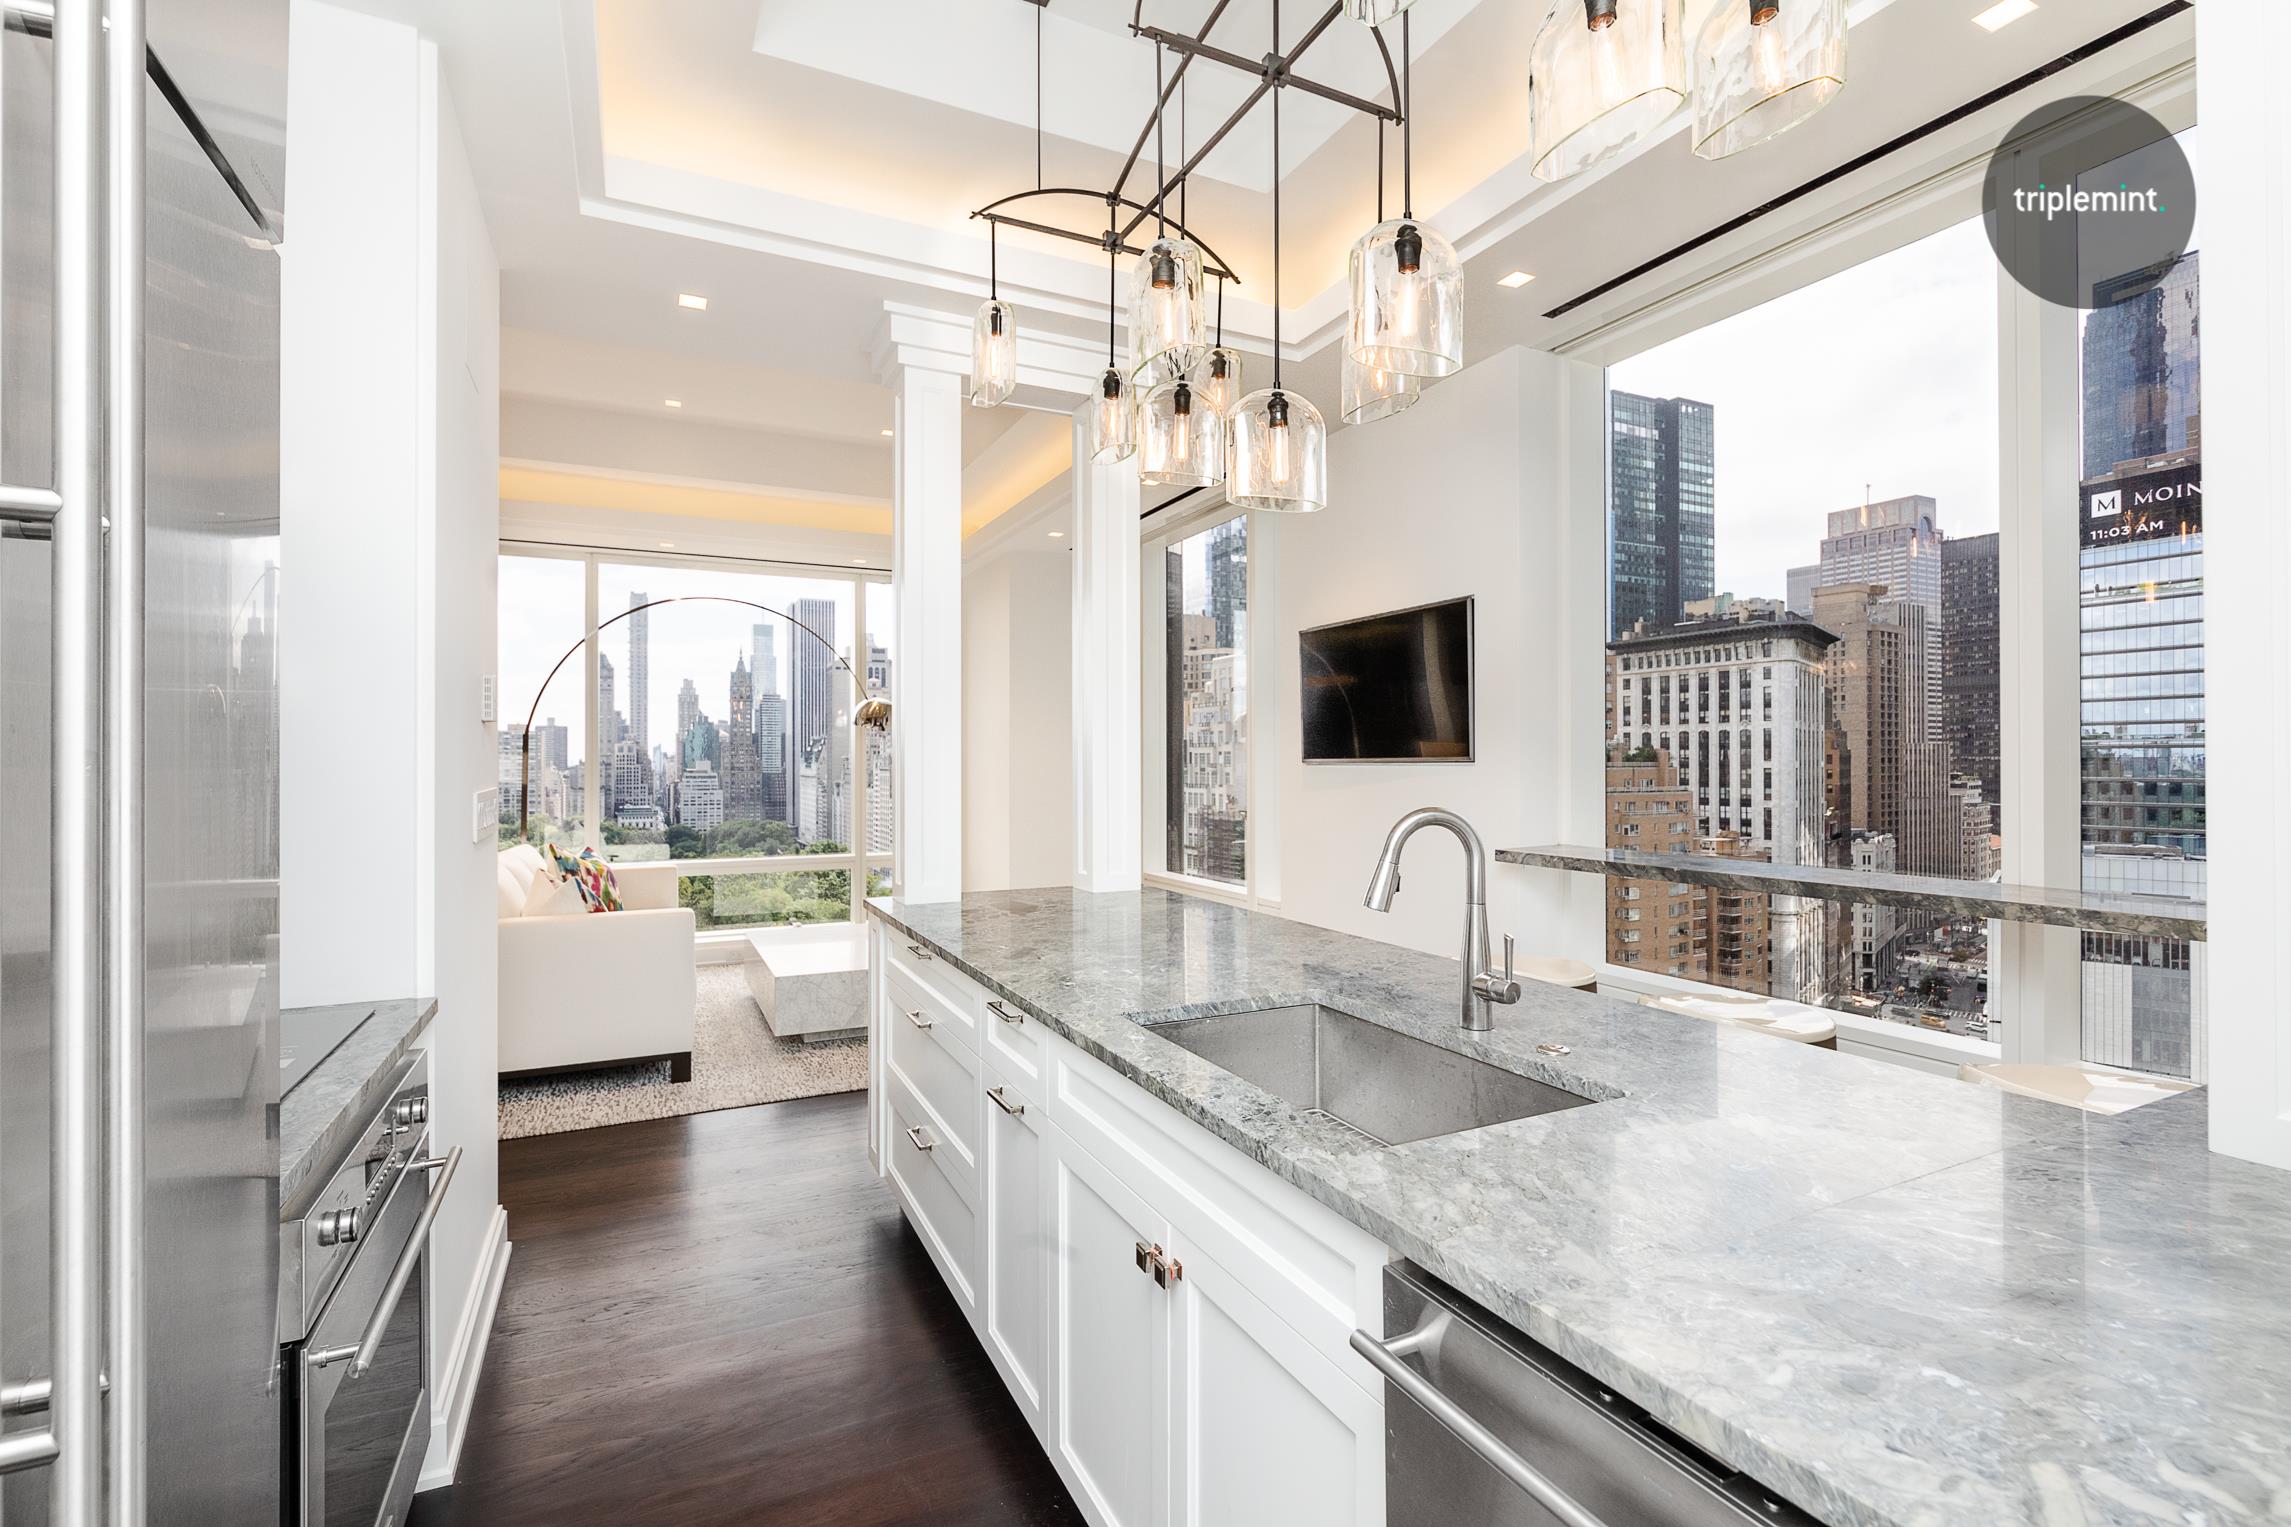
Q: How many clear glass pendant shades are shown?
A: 11